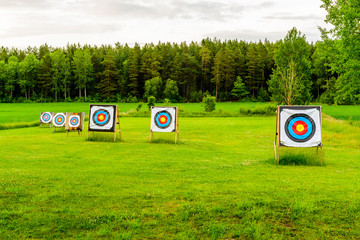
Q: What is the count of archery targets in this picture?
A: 6